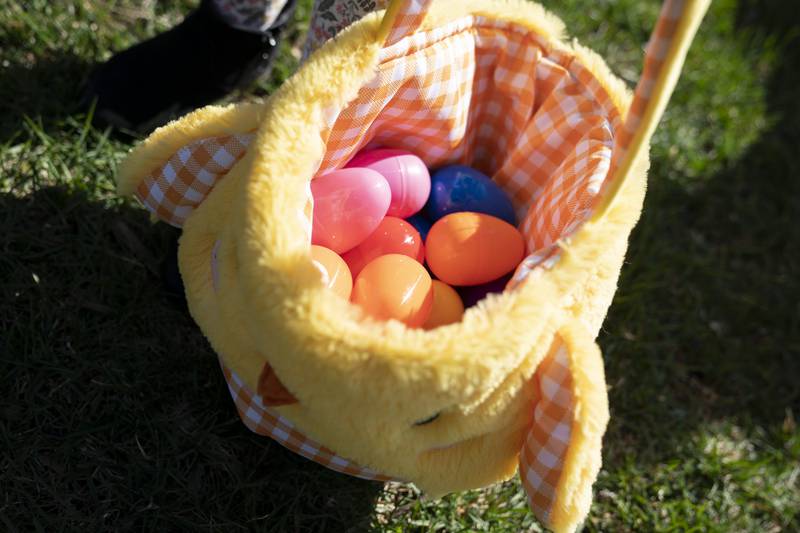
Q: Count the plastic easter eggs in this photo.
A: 10